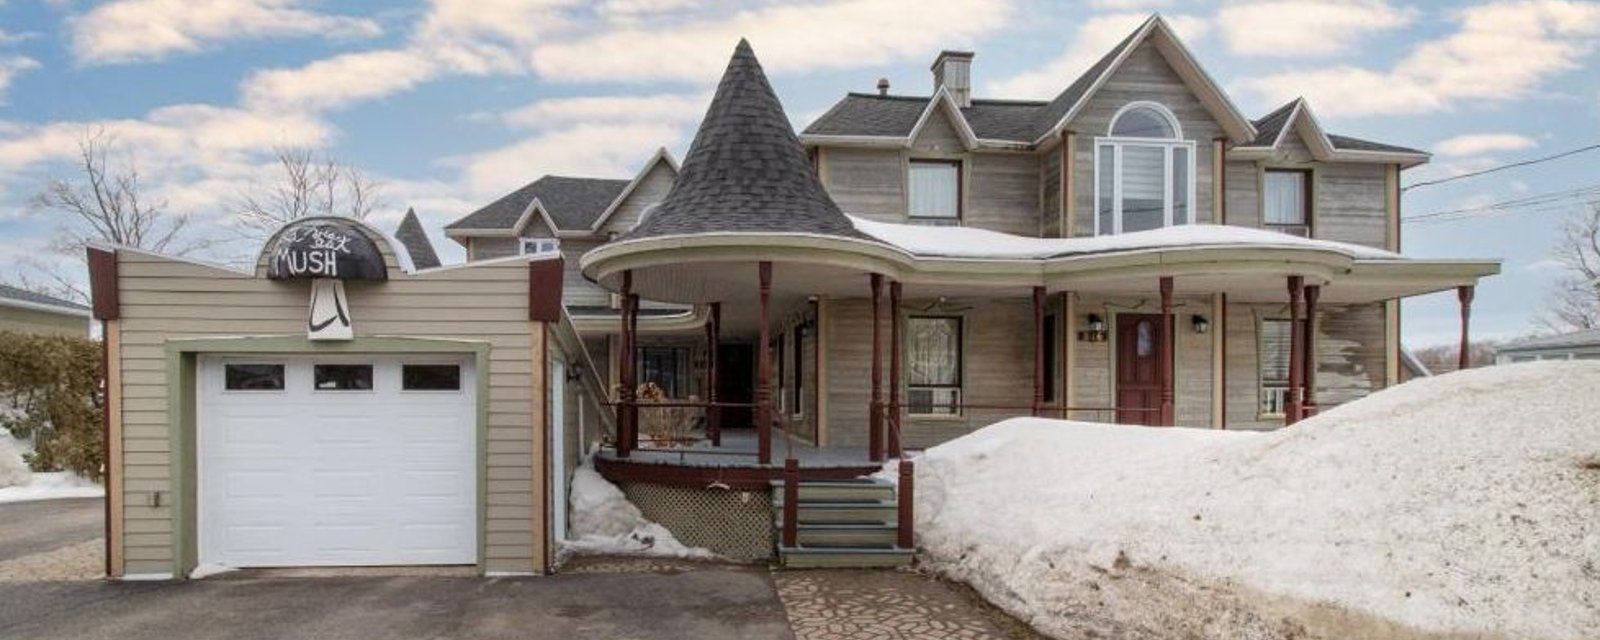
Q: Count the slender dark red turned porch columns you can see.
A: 12